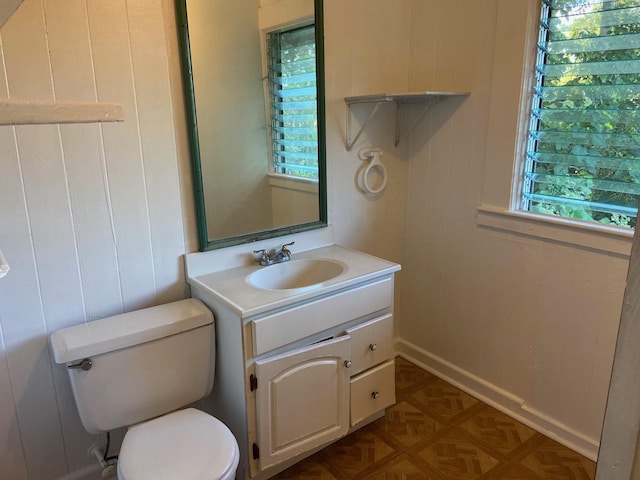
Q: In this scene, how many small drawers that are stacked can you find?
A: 2